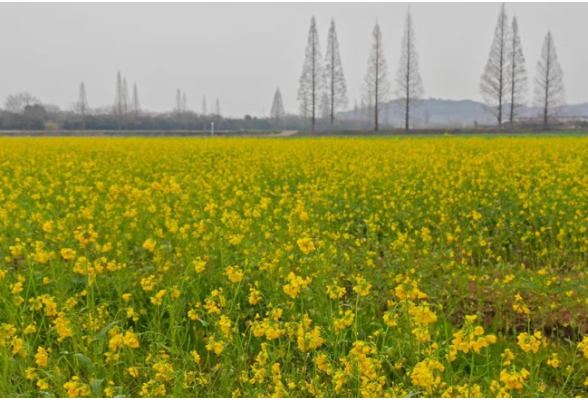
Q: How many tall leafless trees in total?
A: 7